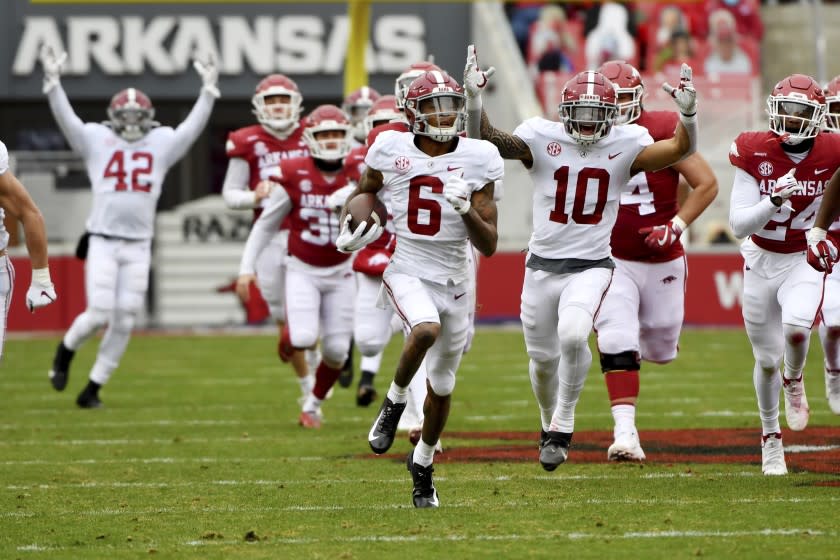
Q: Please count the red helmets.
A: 11